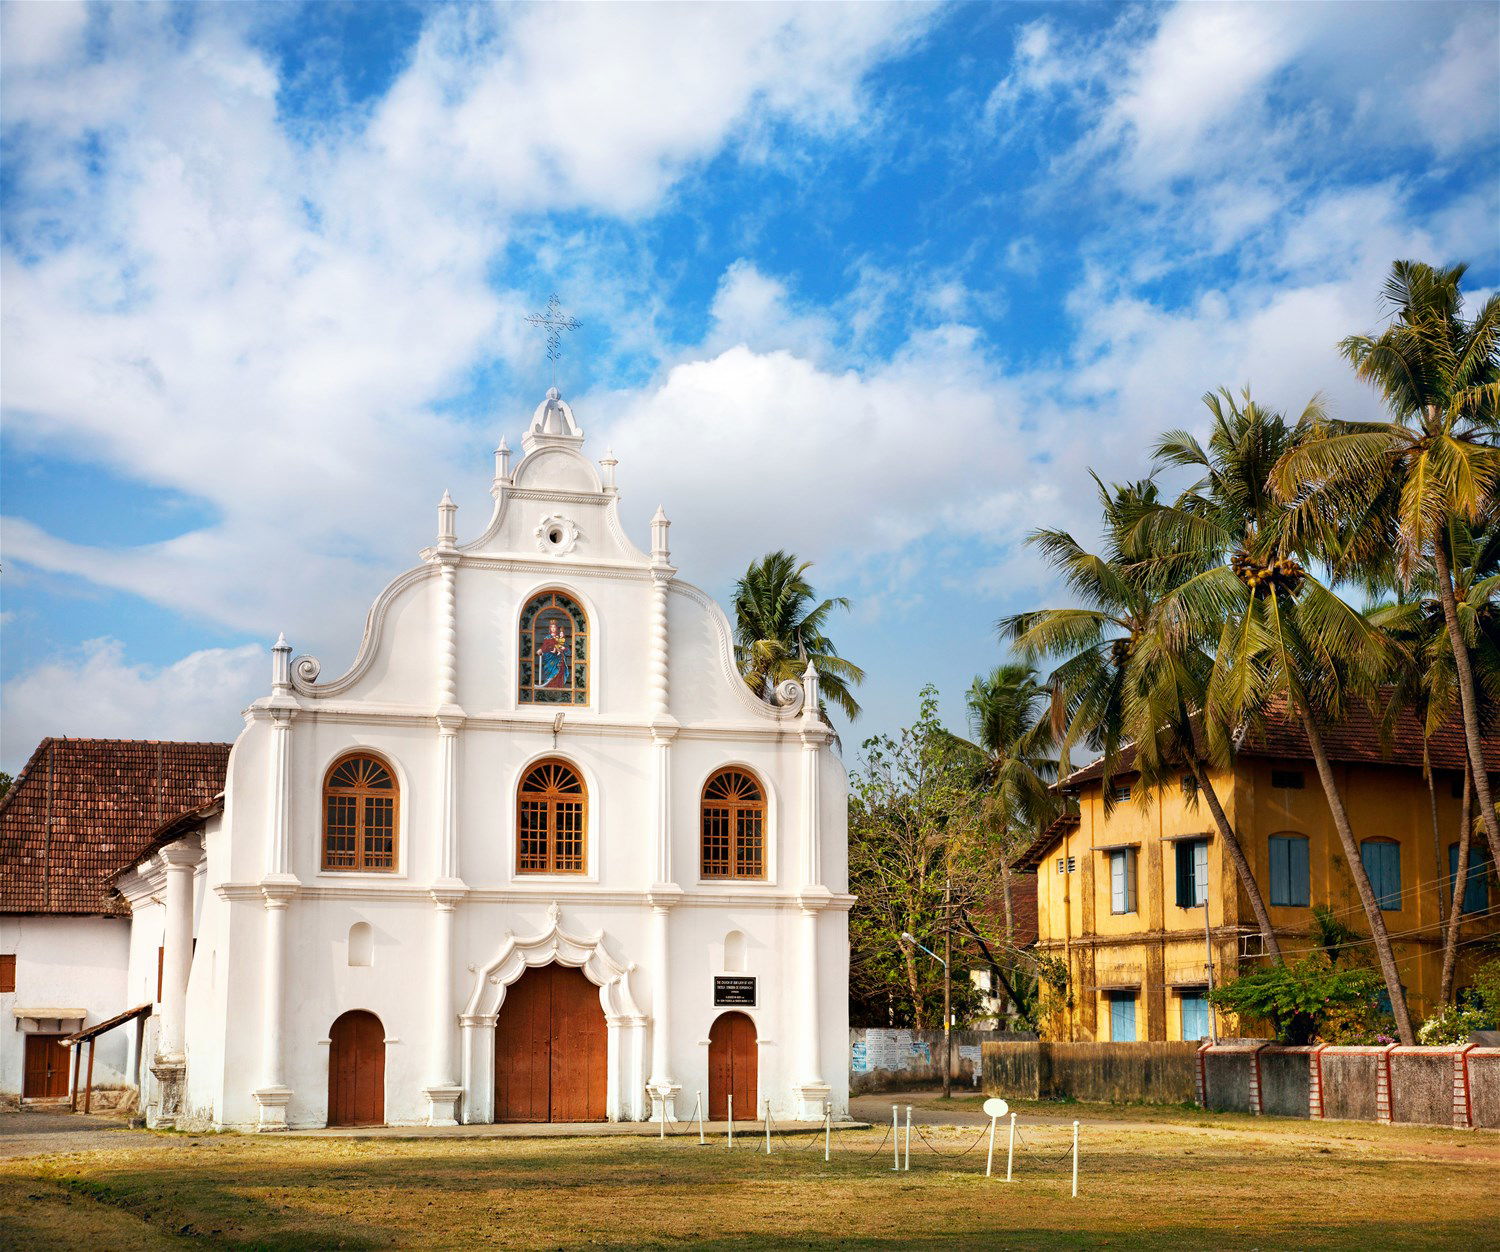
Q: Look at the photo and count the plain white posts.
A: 8